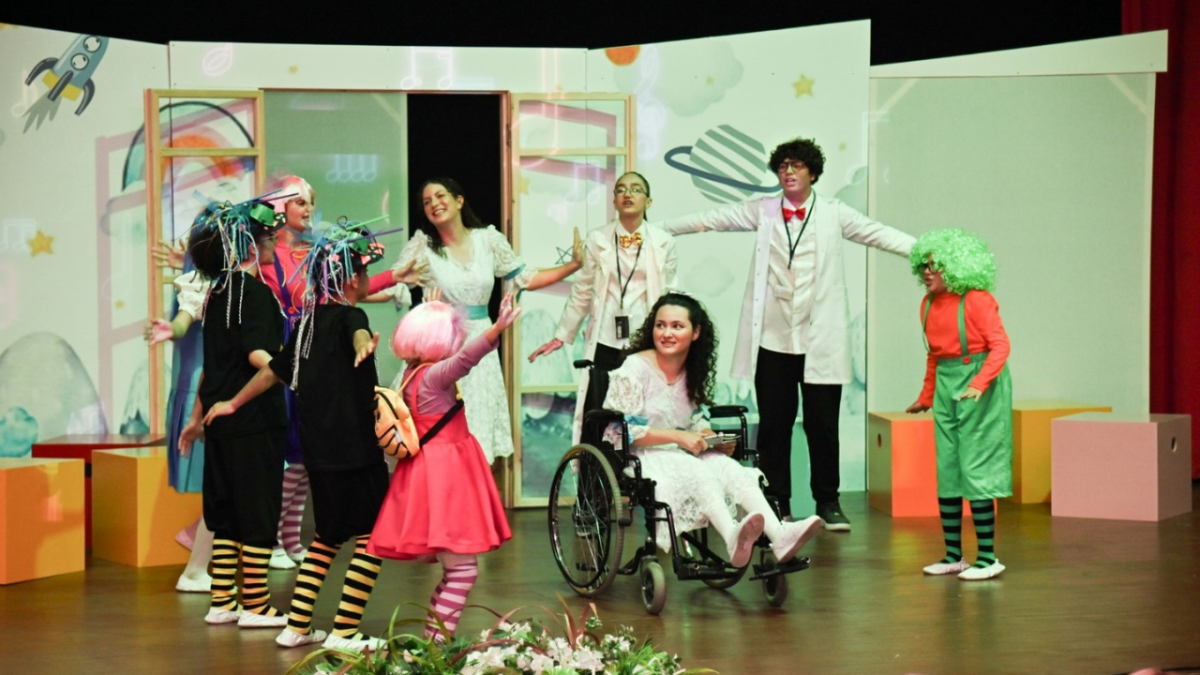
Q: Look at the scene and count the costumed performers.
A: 10